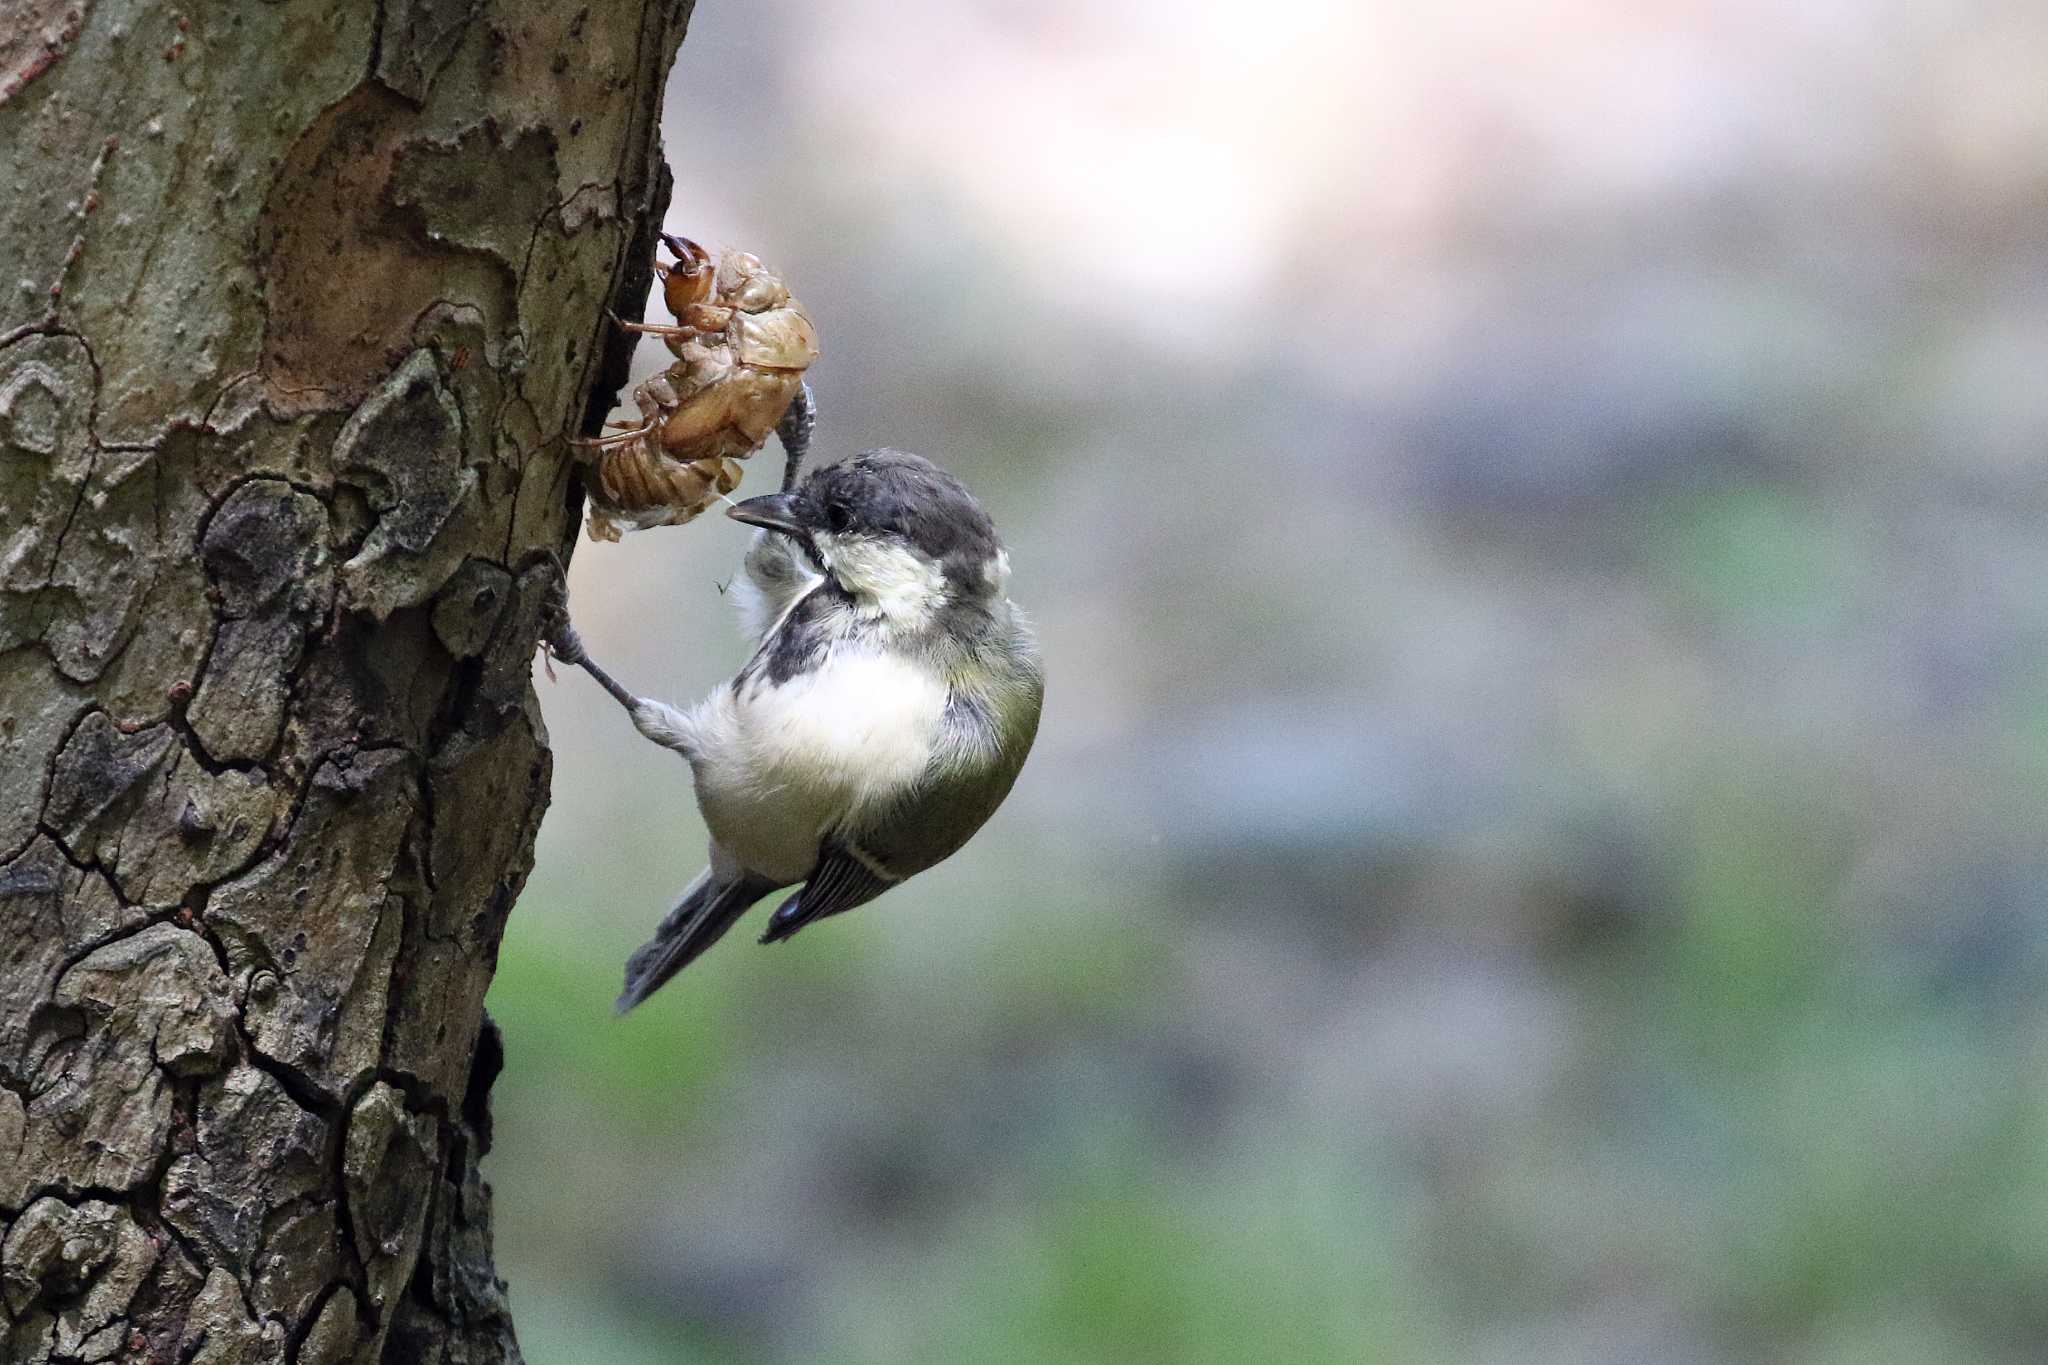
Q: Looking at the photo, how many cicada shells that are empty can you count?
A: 1